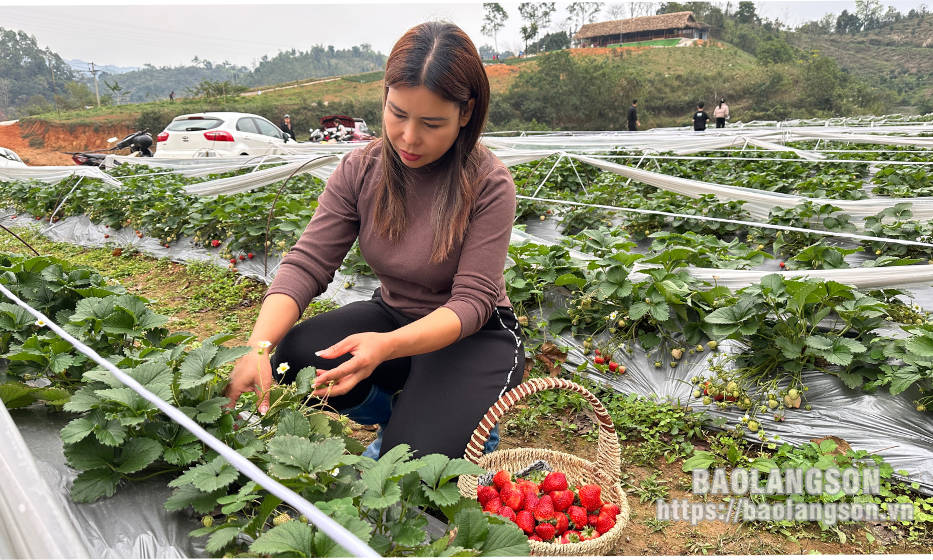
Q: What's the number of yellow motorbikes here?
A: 0